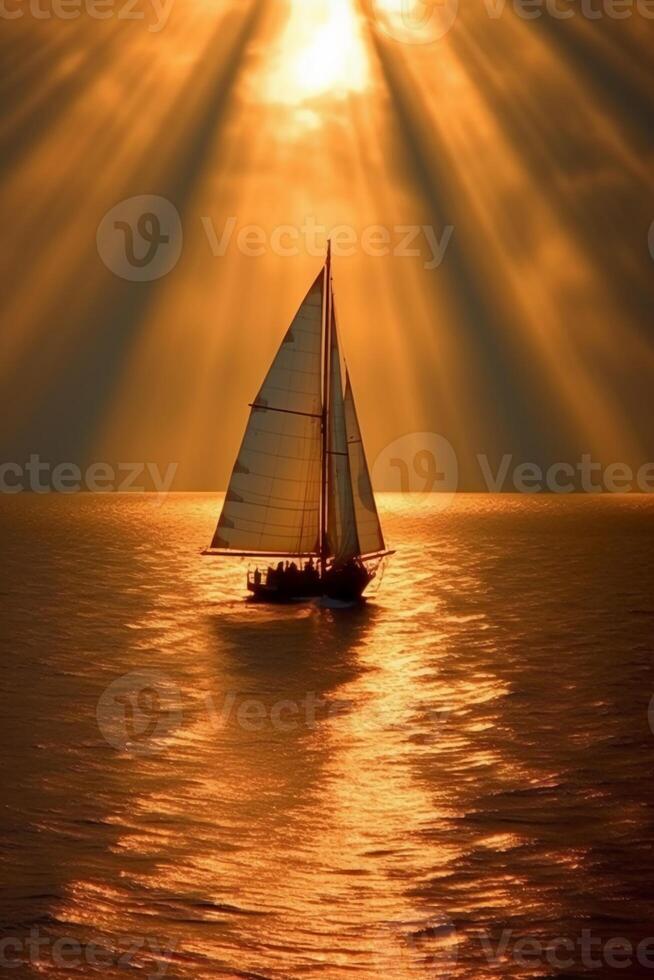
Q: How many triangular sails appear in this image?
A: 3